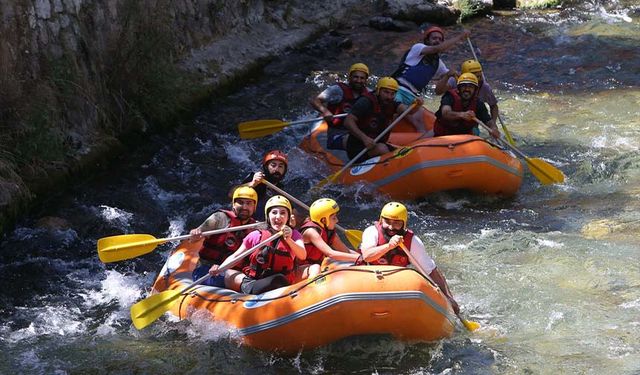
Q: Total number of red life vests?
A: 7